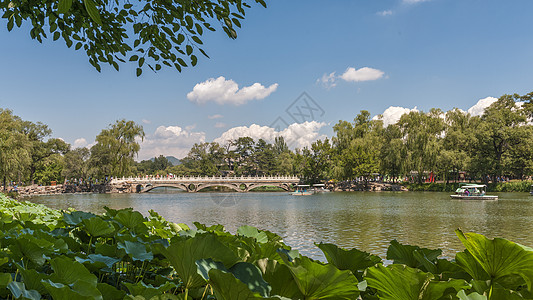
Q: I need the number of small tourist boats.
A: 3